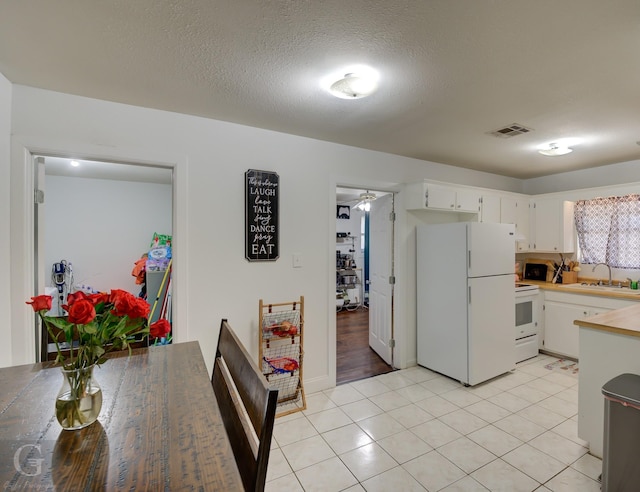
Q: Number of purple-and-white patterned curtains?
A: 2